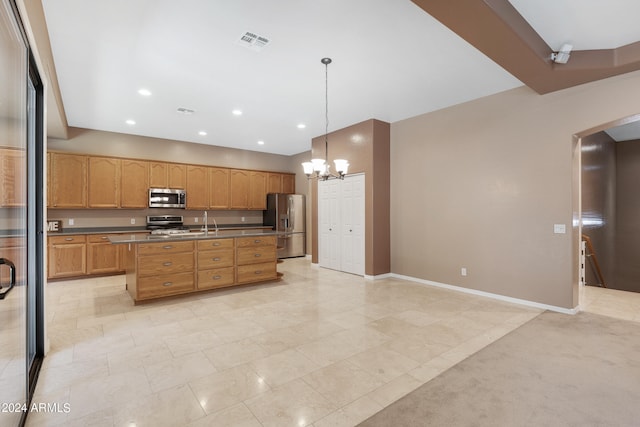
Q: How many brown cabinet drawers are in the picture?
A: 11